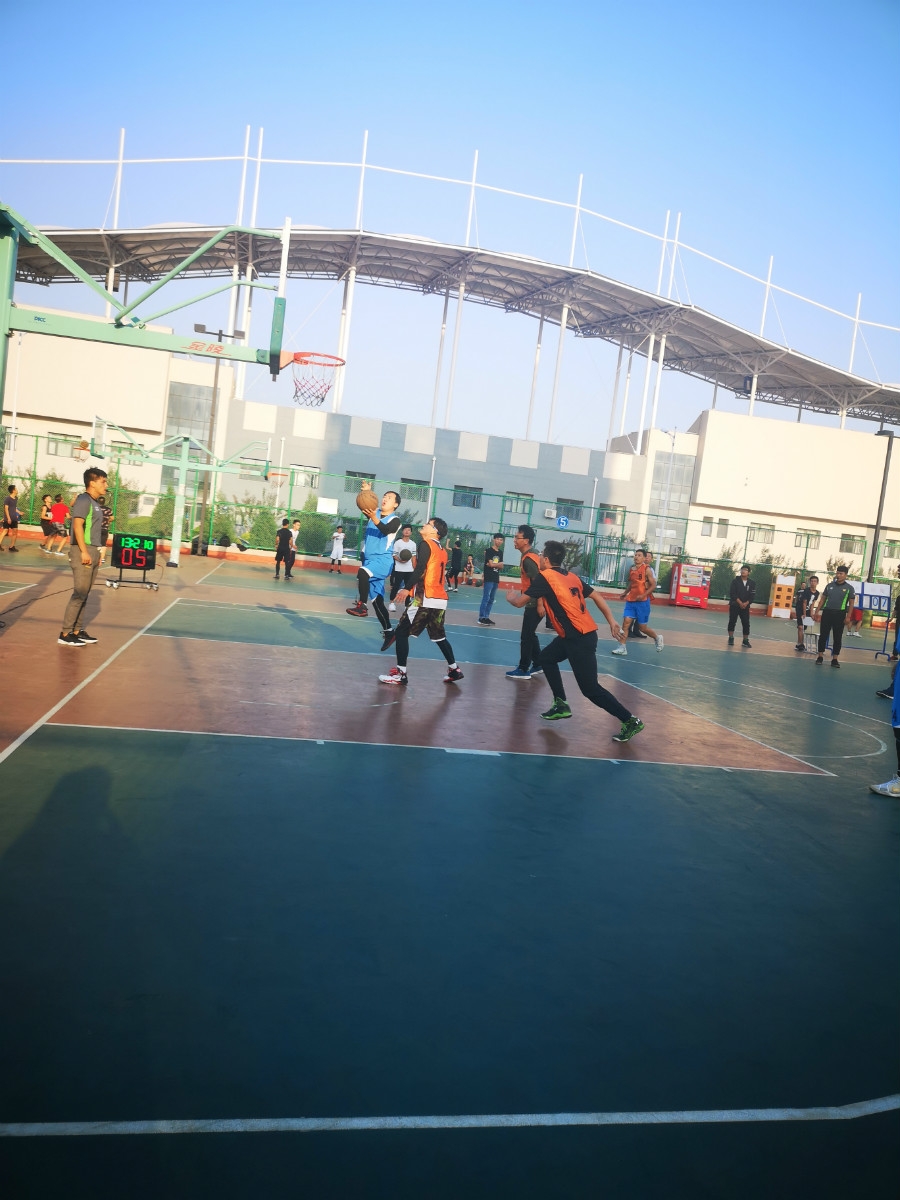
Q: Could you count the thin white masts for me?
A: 10